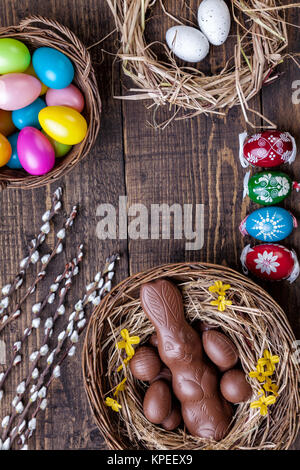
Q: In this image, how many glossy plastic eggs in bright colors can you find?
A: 12